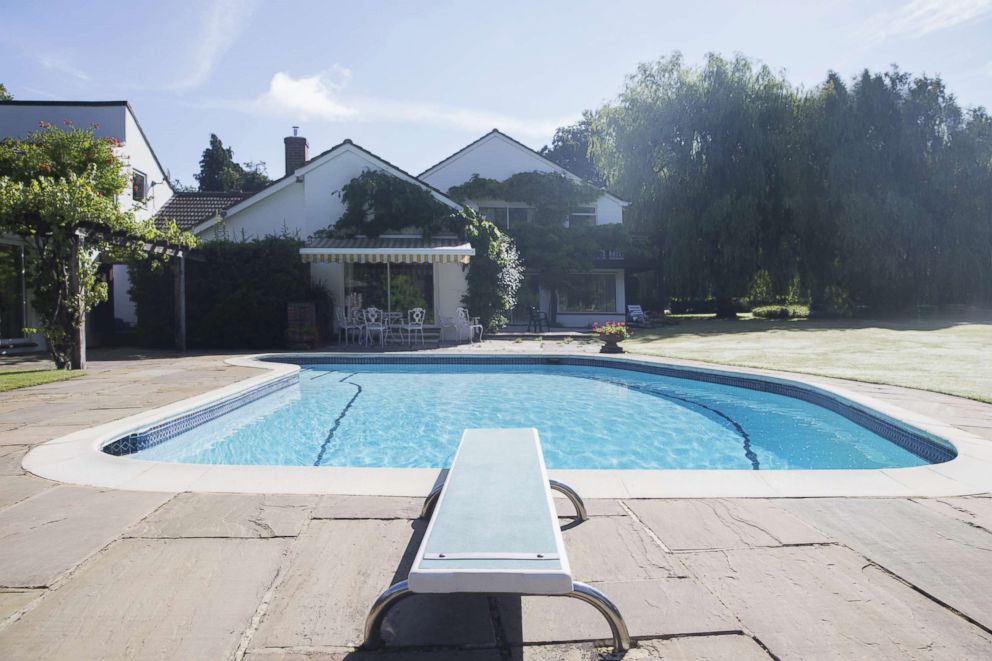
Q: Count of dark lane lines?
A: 2